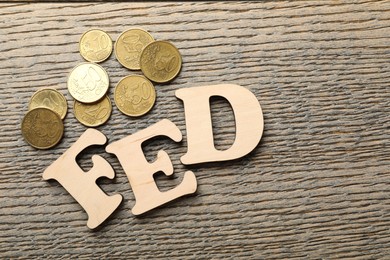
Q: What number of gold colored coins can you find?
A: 8